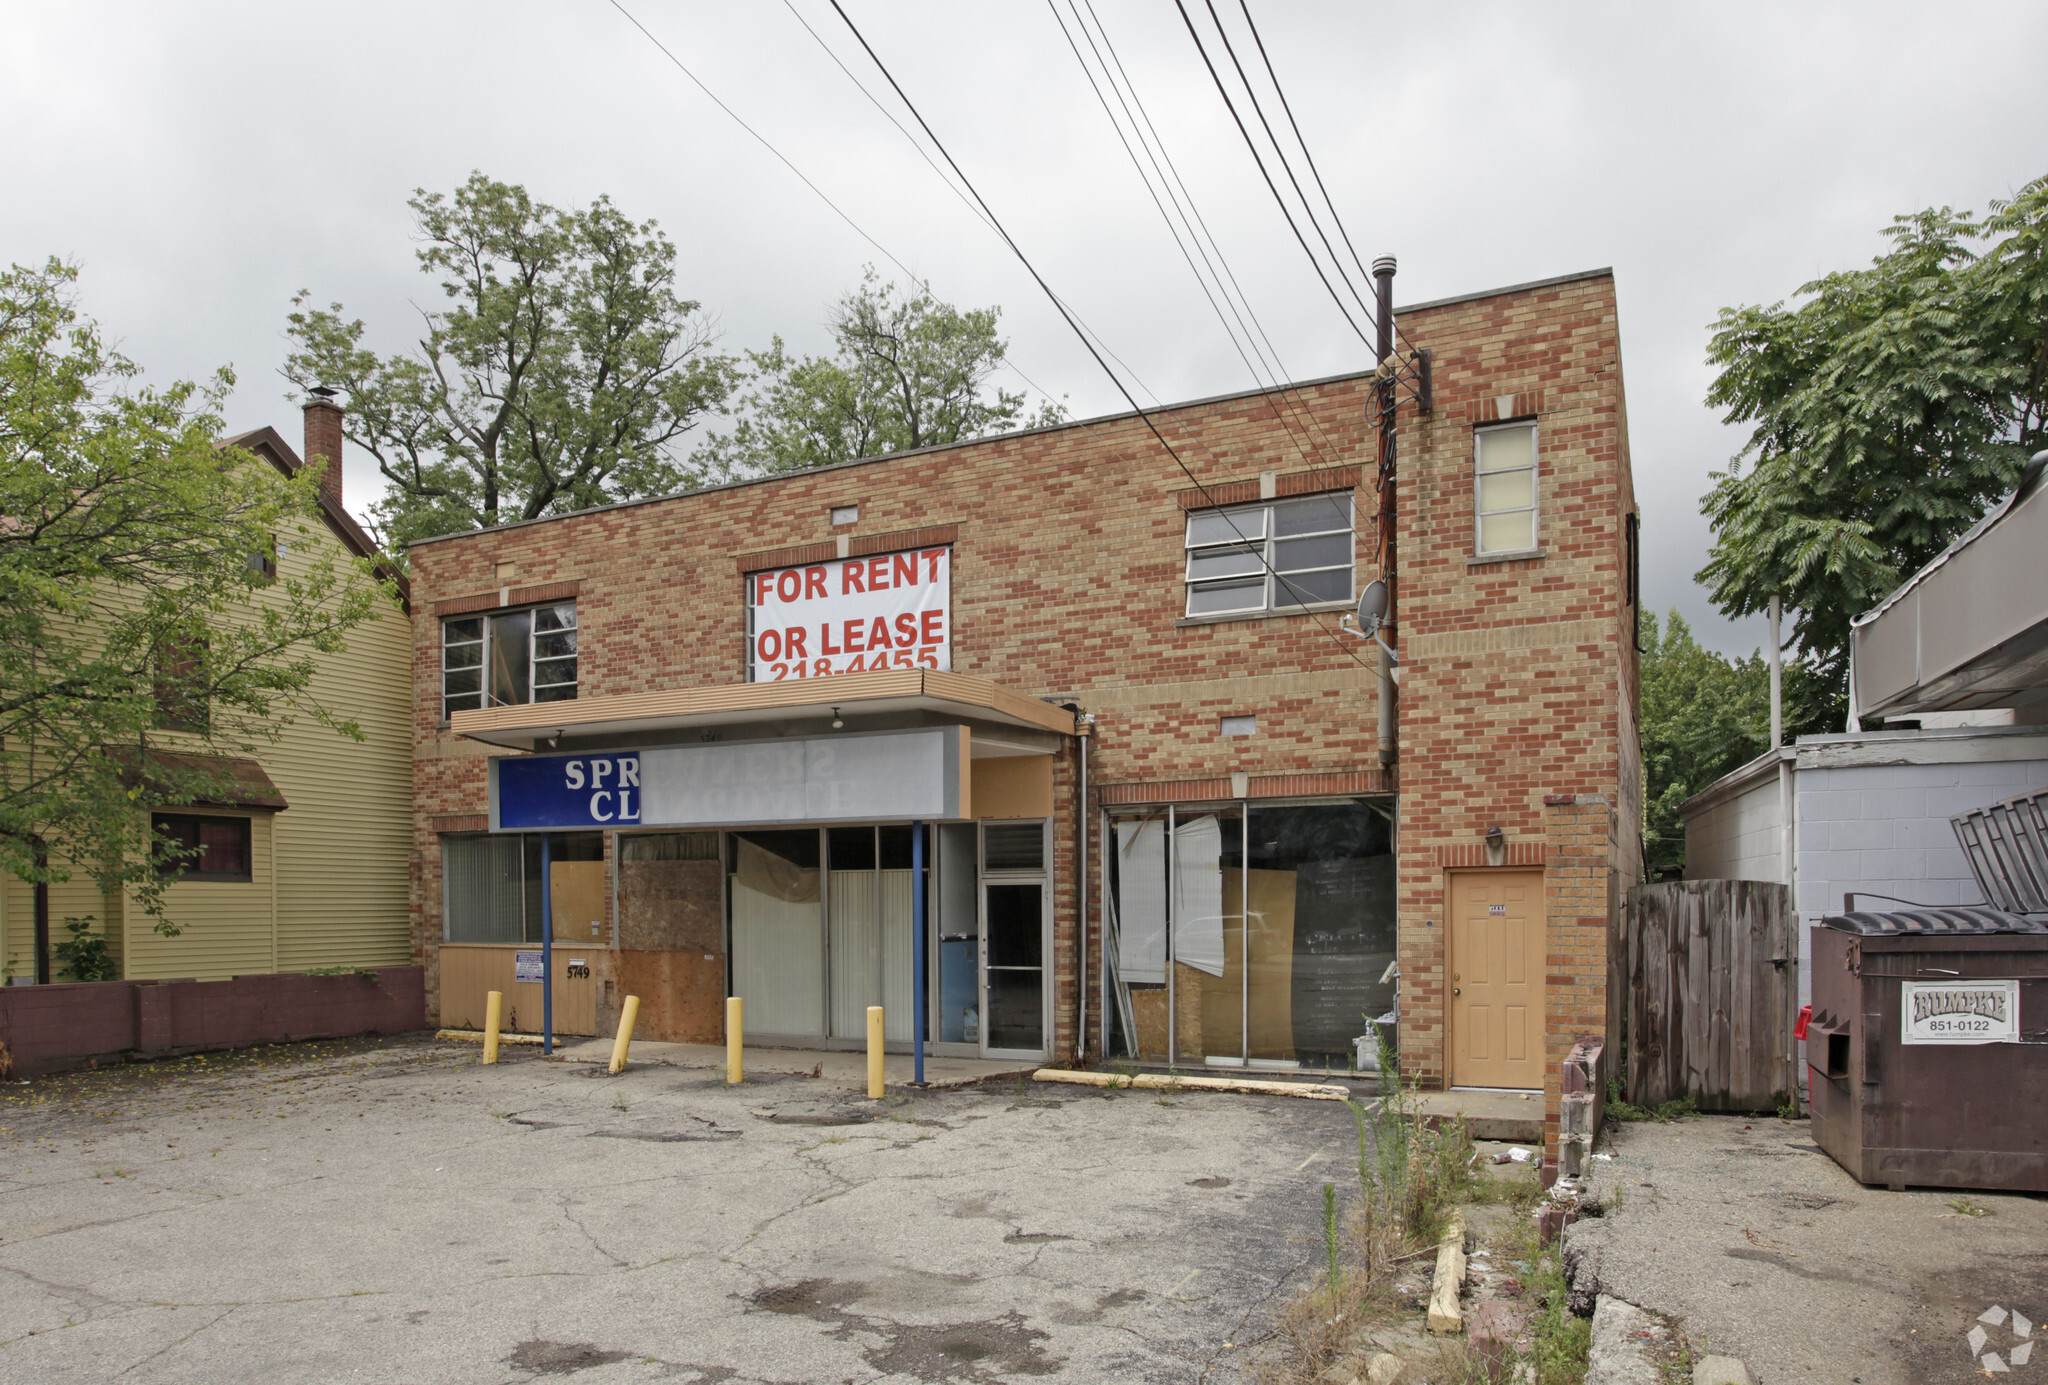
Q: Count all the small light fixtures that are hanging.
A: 2